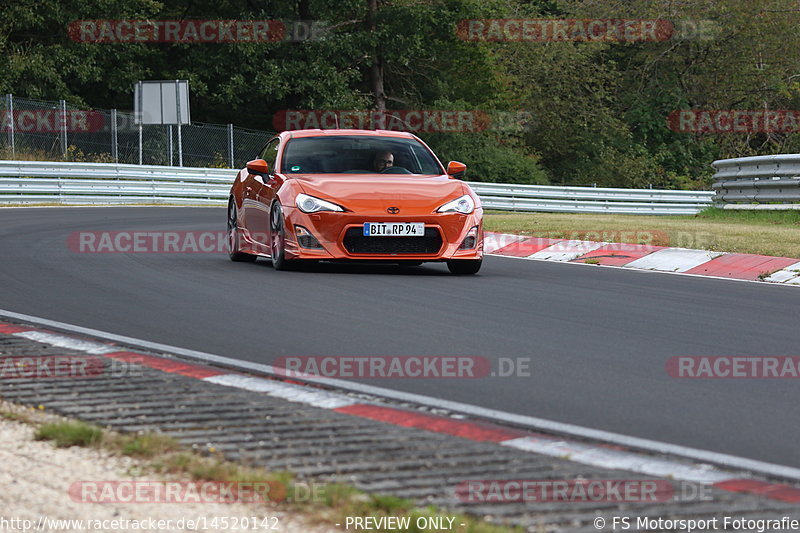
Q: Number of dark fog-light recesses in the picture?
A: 2